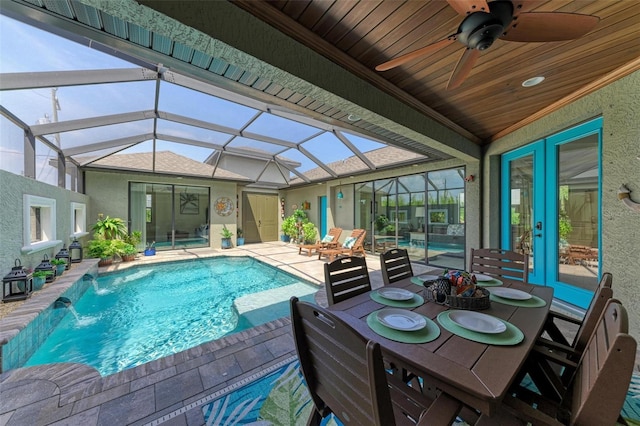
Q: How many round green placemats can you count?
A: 6